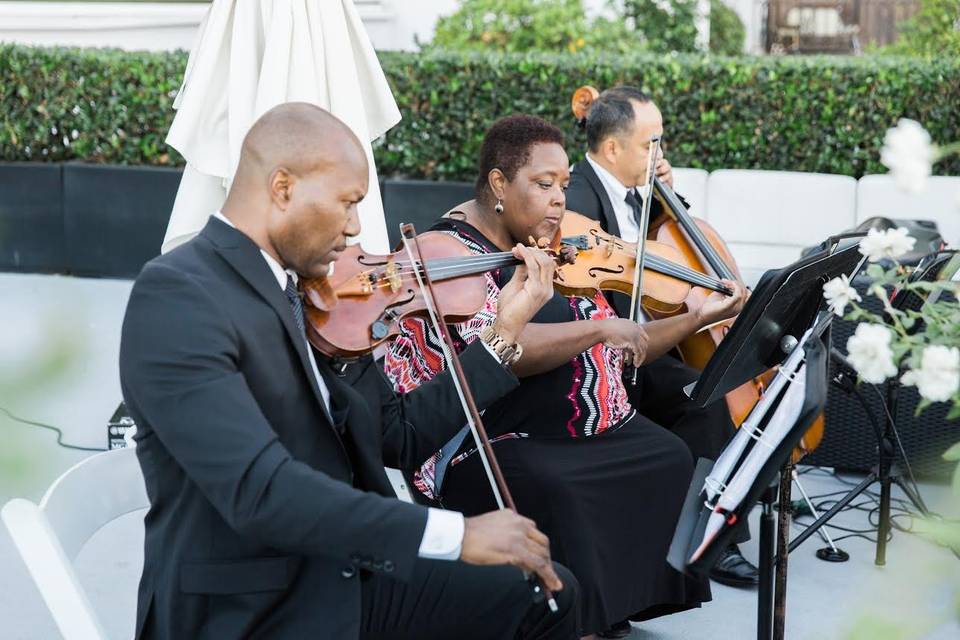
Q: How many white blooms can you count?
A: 5